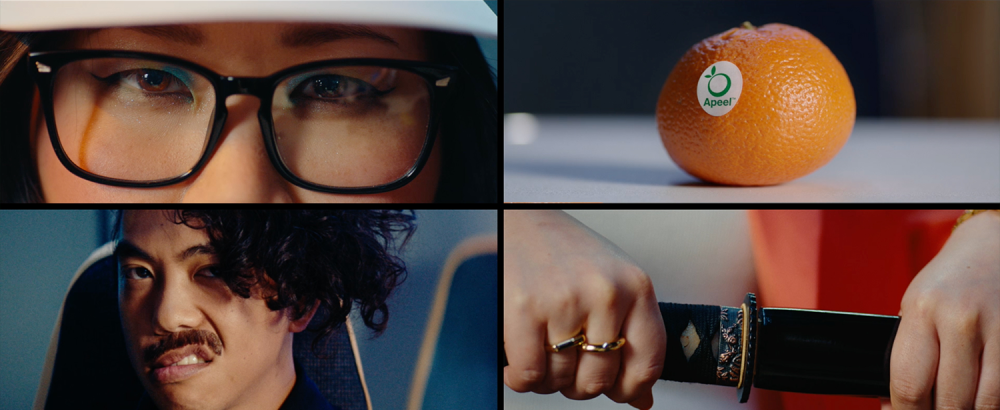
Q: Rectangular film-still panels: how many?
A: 4